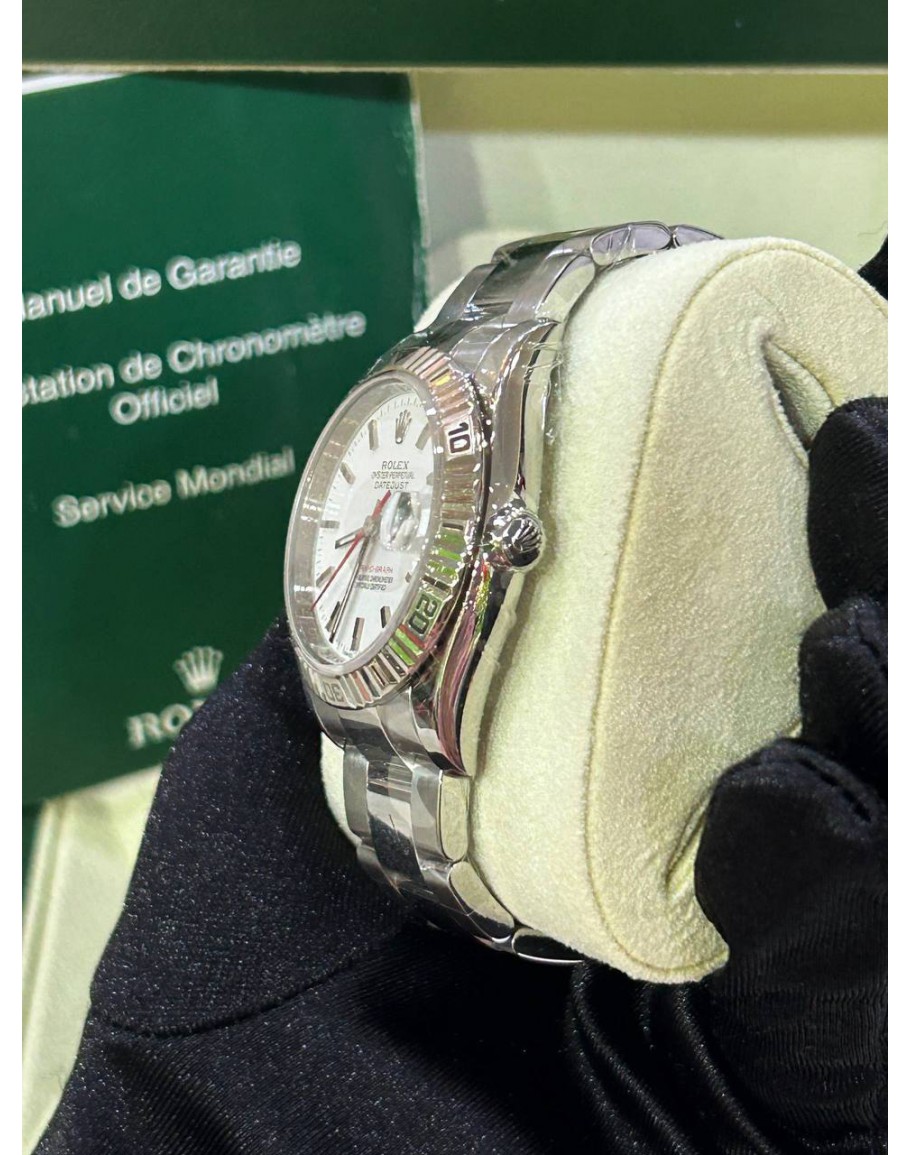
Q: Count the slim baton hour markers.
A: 10